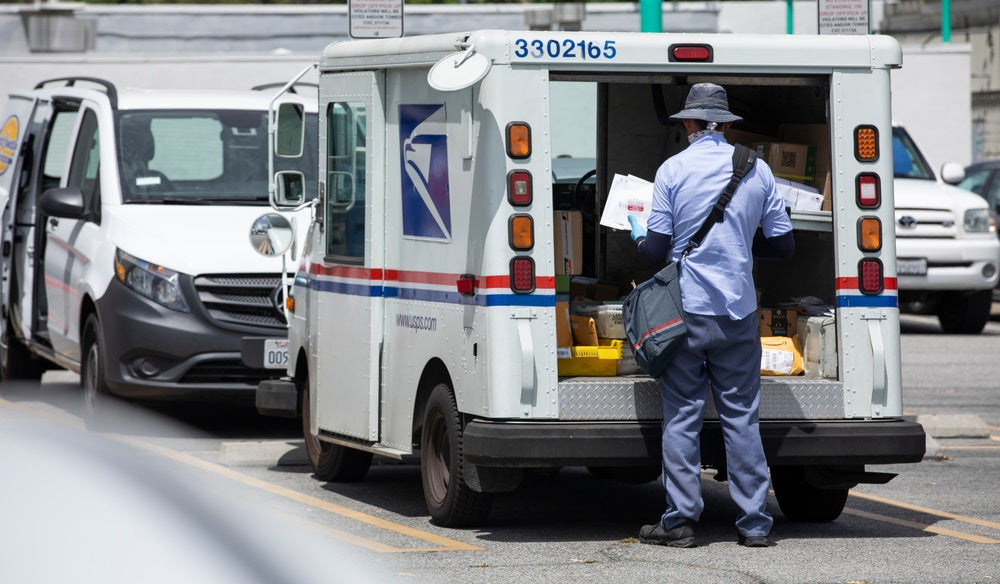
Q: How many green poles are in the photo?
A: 3